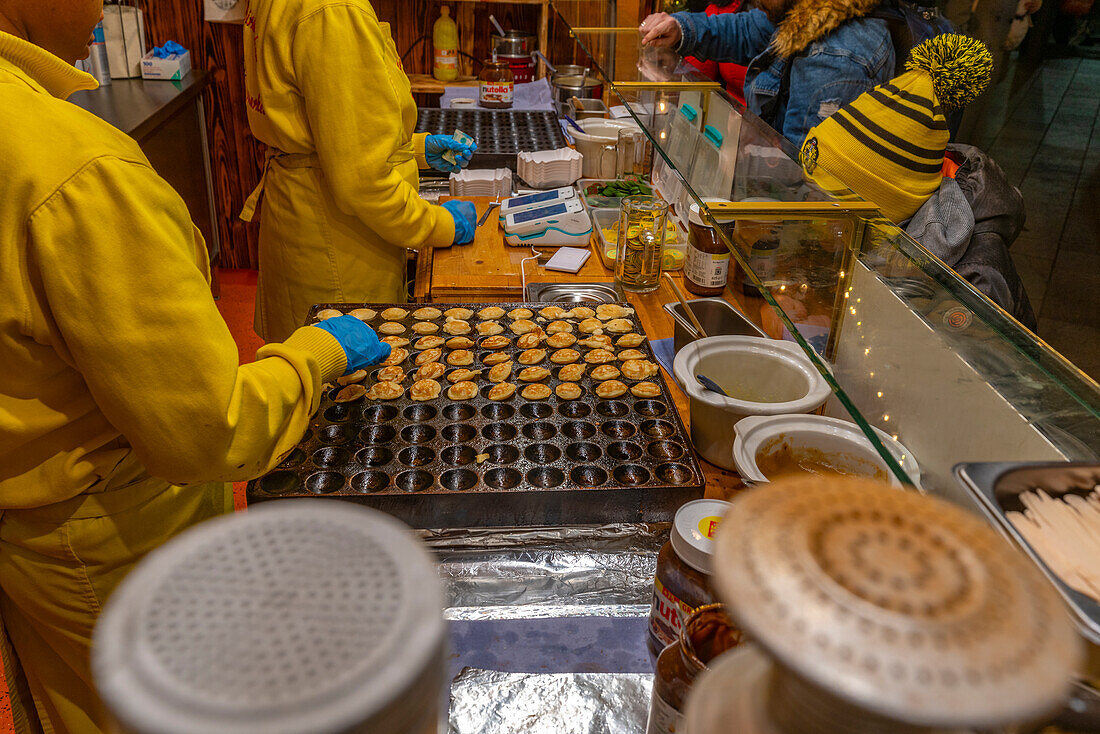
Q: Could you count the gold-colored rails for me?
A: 3